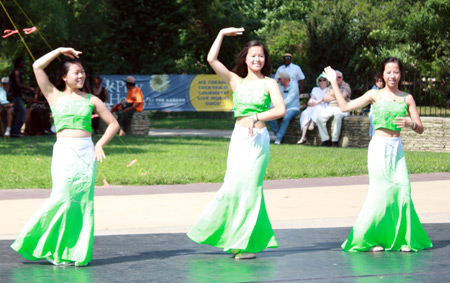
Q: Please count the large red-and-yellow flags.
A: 0